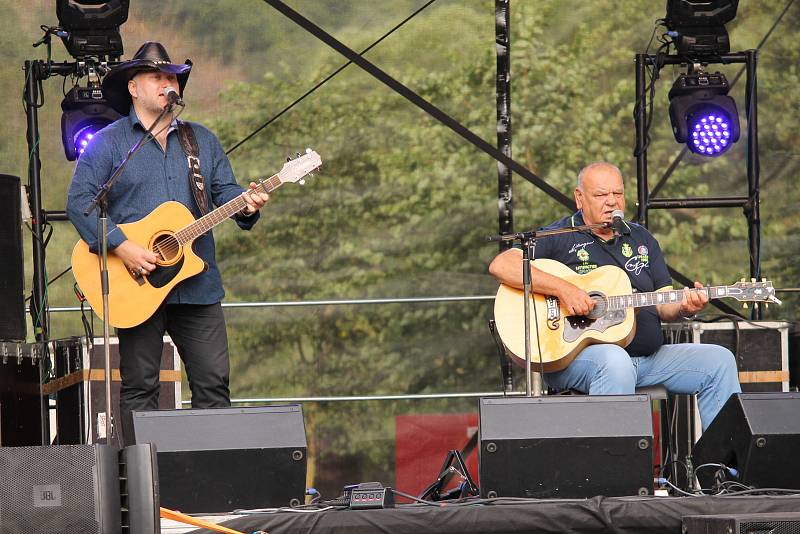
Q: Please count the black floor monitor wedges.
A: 3